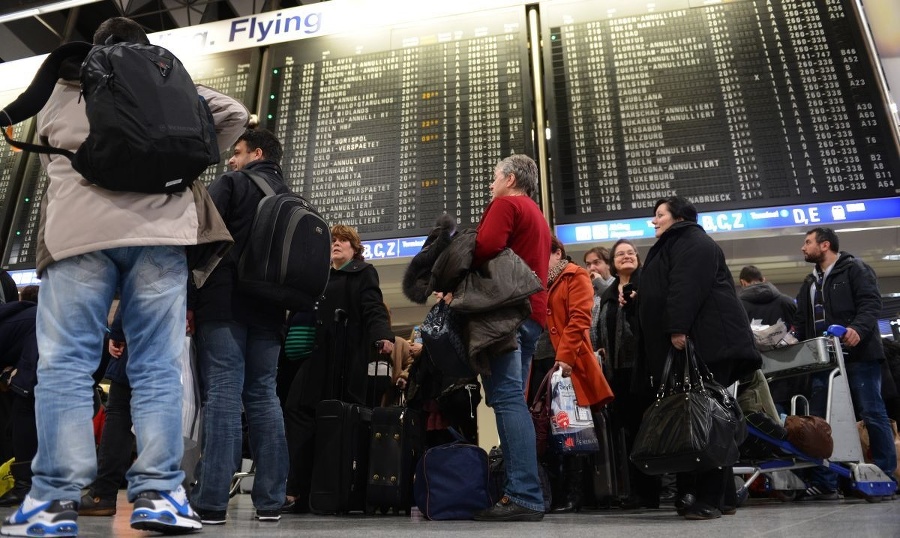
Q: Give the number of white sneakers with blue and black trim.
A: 2